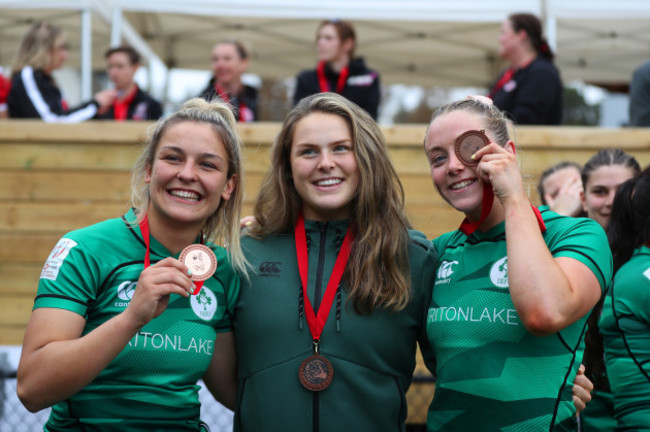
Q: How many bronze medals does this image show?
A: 3